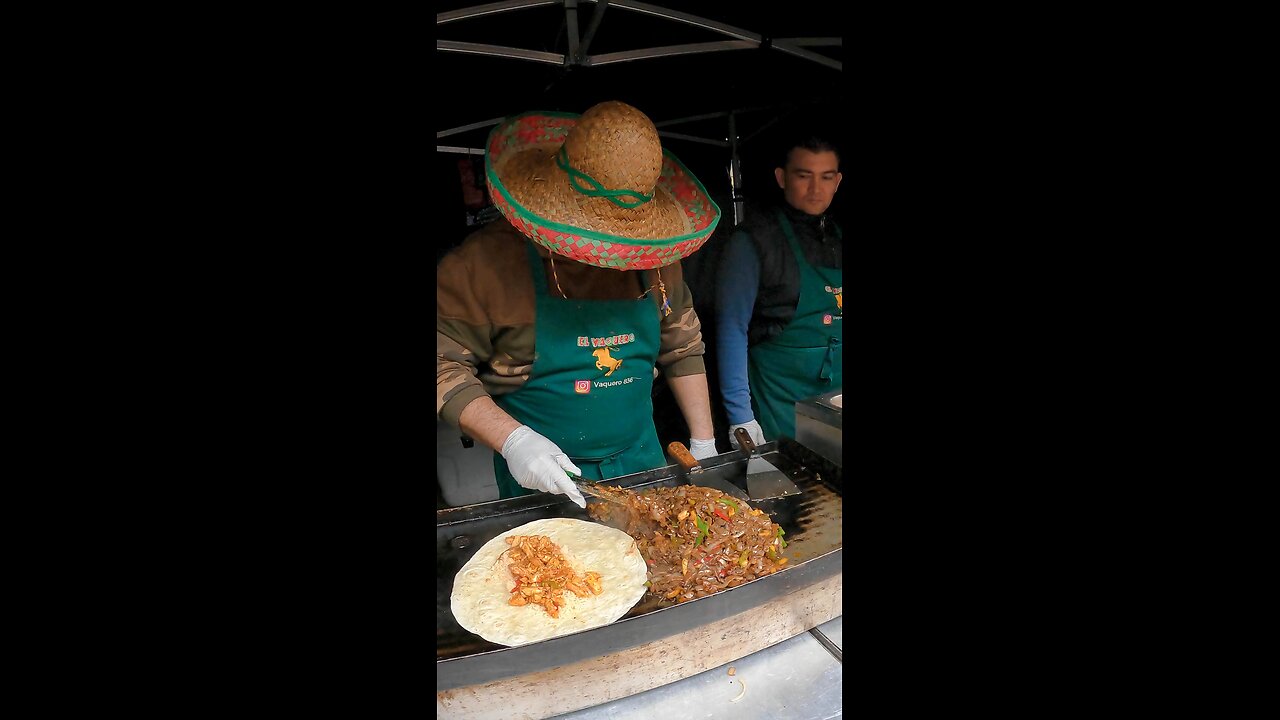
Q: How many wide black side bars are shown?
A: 2